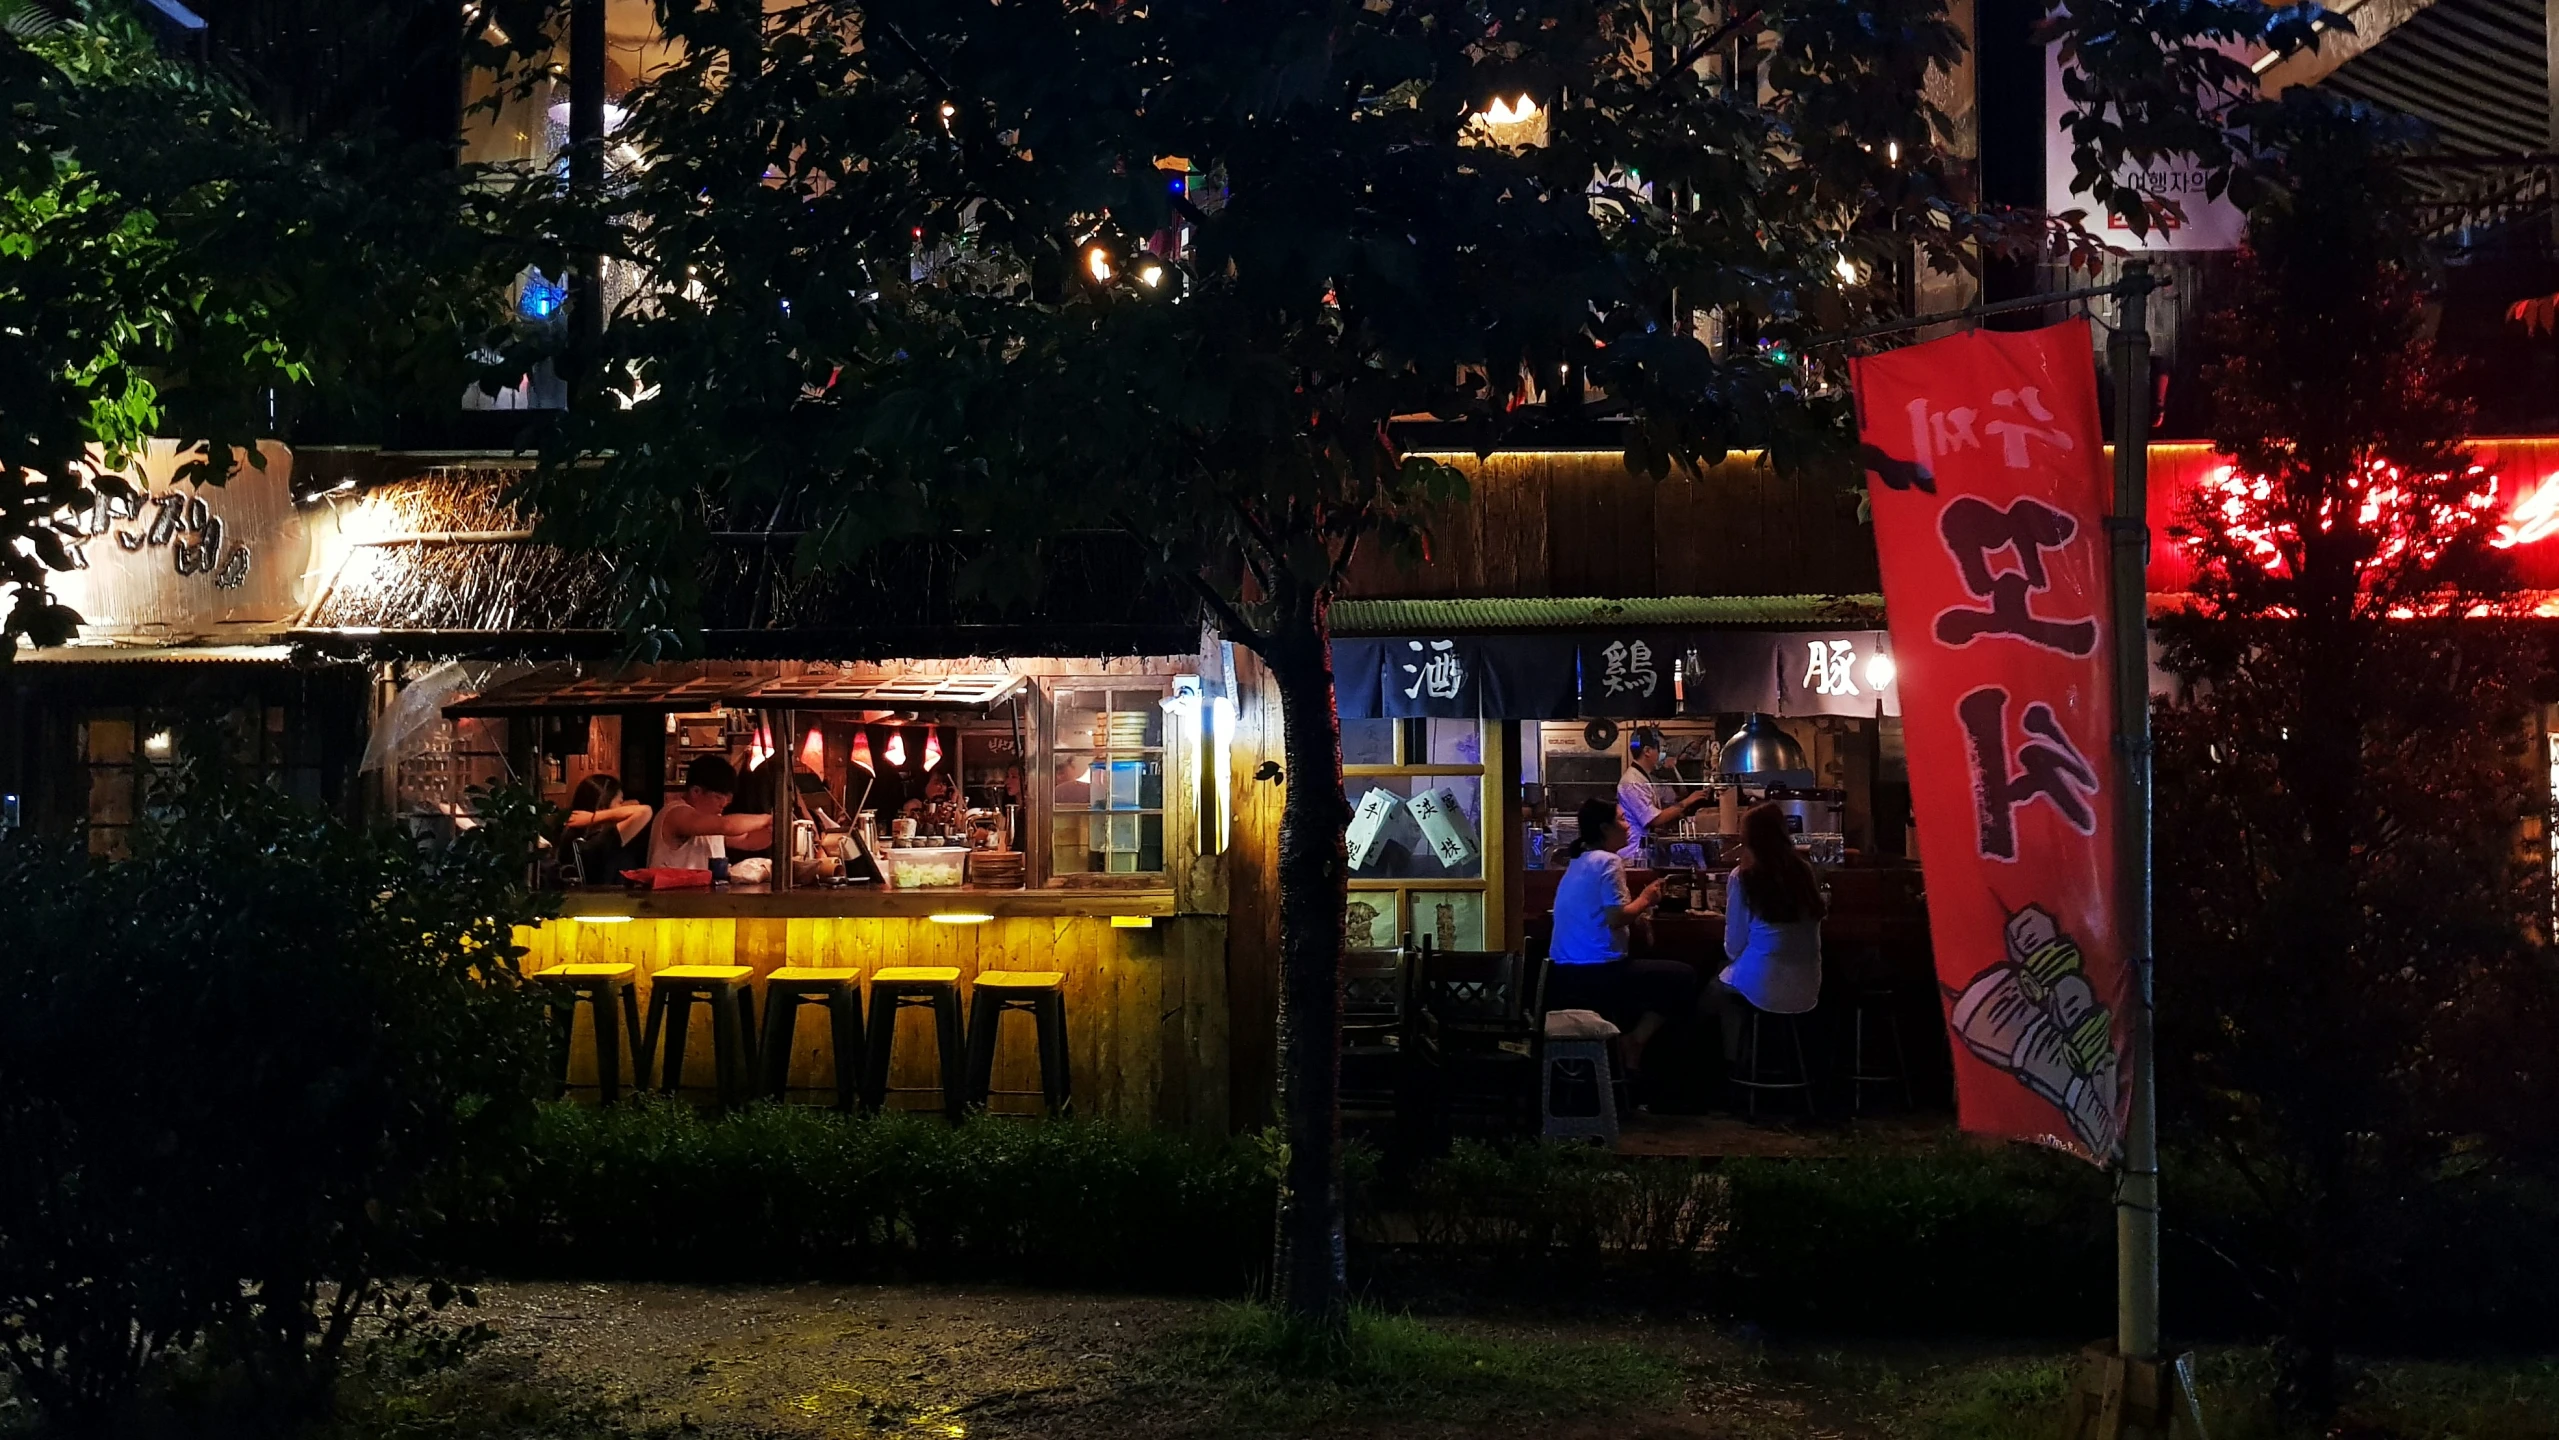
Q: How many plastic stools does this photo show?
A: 1